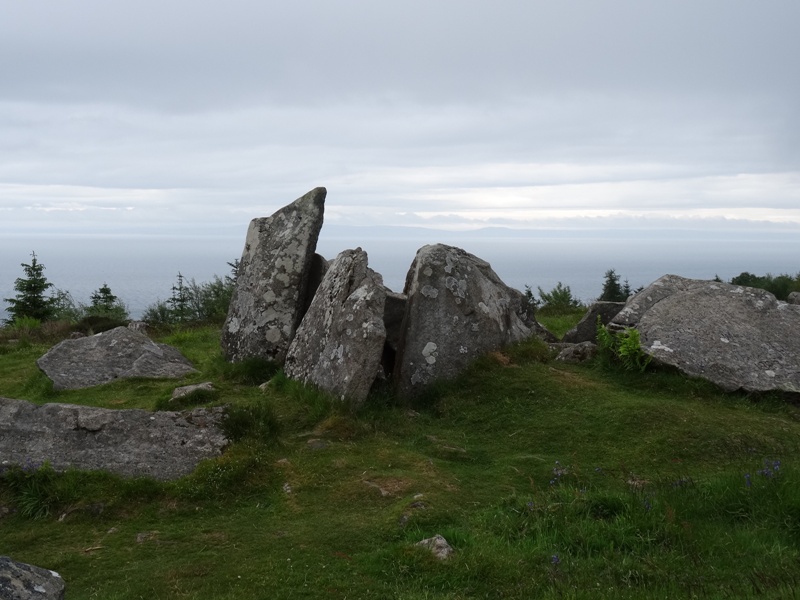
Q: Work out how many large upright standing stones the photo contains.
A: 3